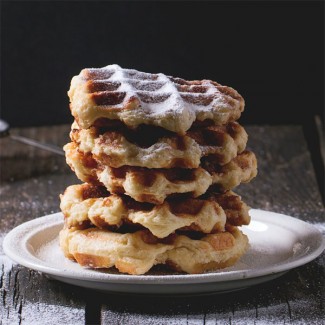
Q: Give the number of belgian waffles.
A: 5